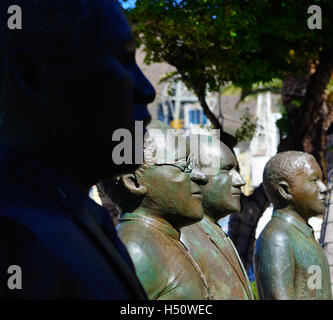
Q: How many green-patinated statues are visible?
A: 3